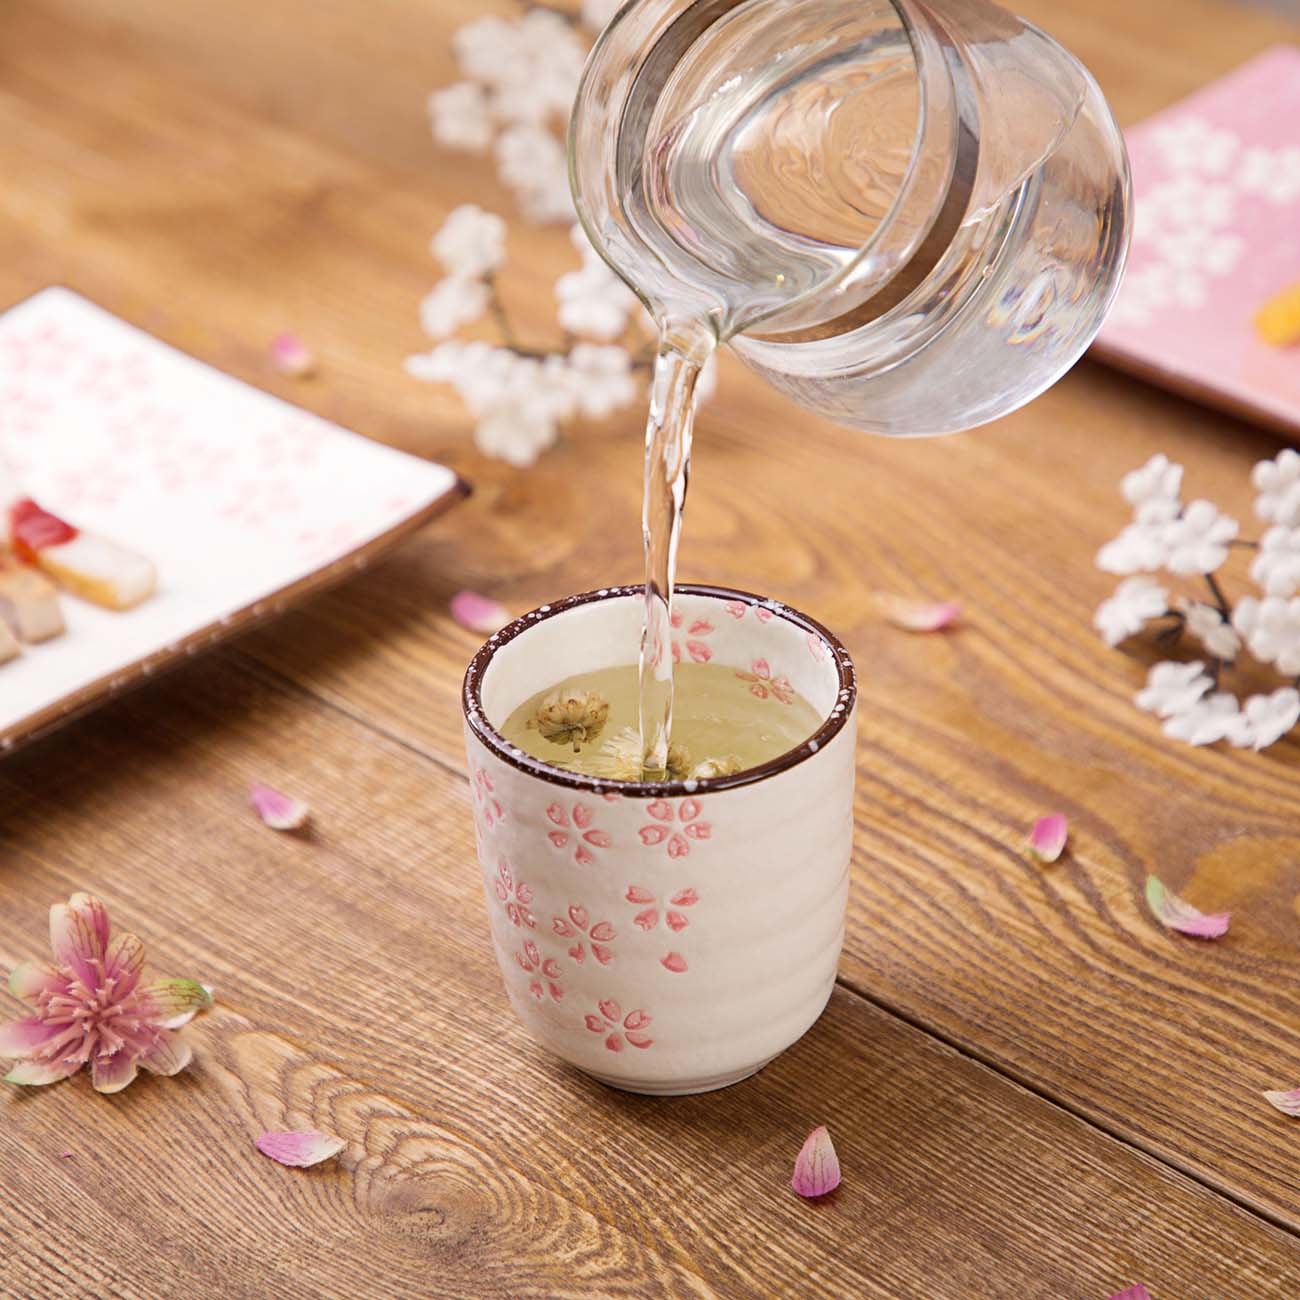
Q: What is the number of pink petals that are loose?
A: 10